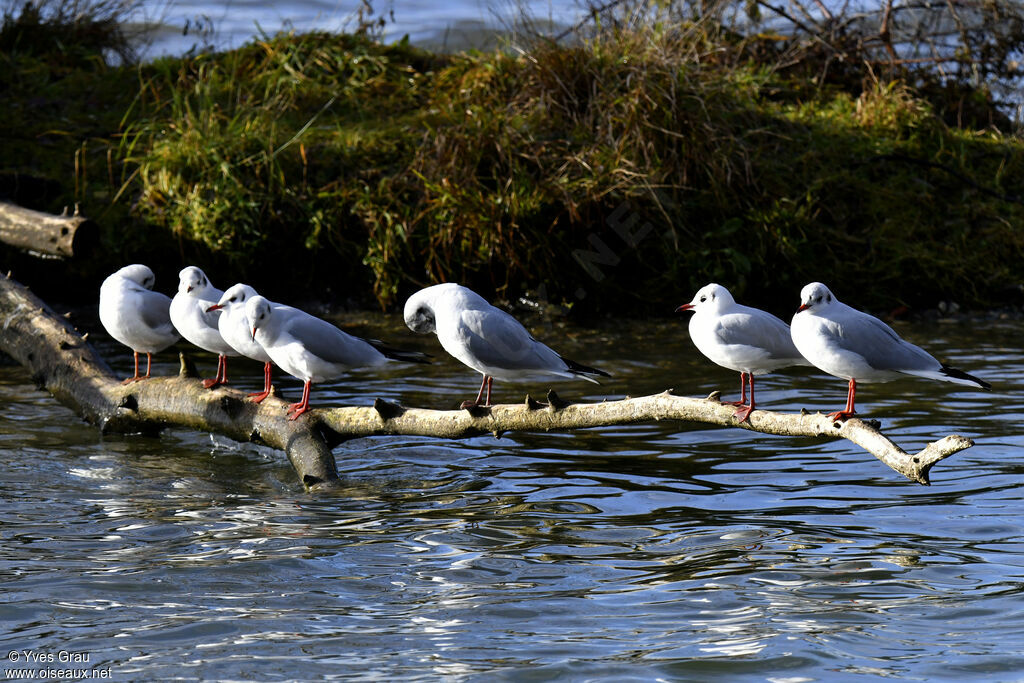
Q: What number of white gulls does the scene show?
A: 7